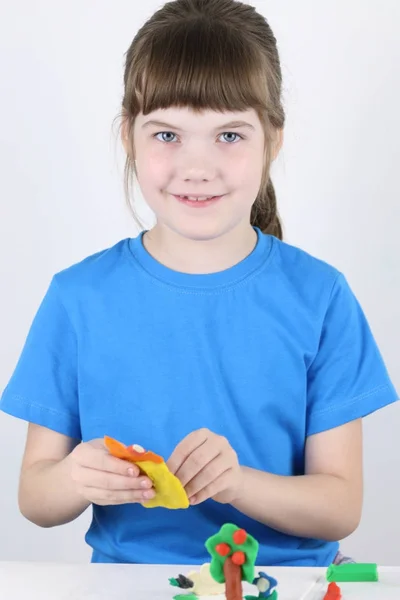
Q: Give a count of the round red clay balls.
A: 3